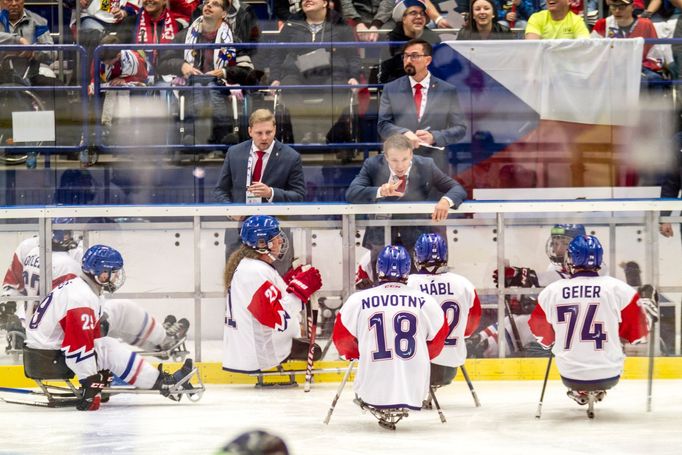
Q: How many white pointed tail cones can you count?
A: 0